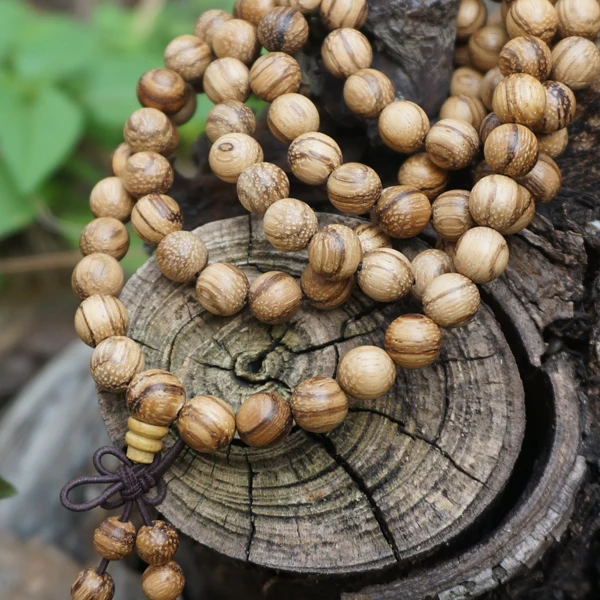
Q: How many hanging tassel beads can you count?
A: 4